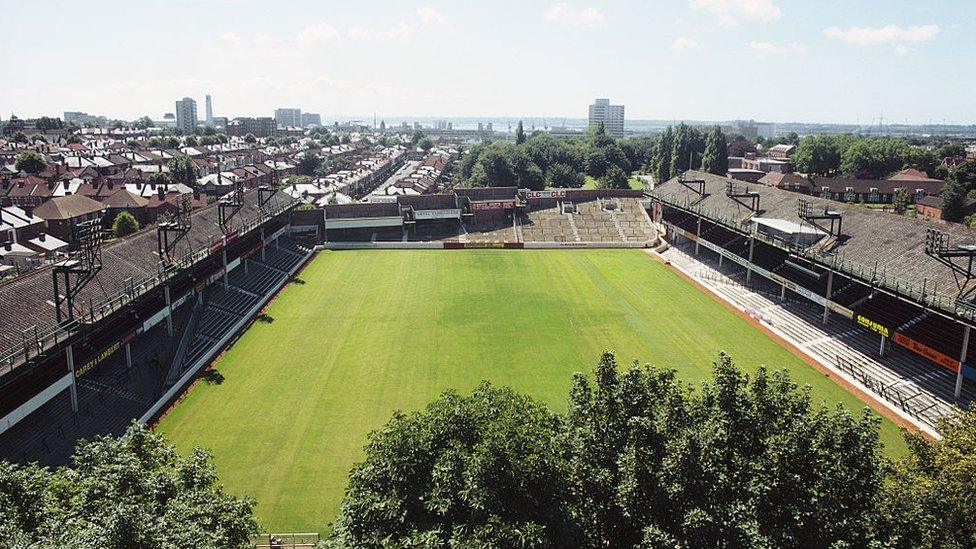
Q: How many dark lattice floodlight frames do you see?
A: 8